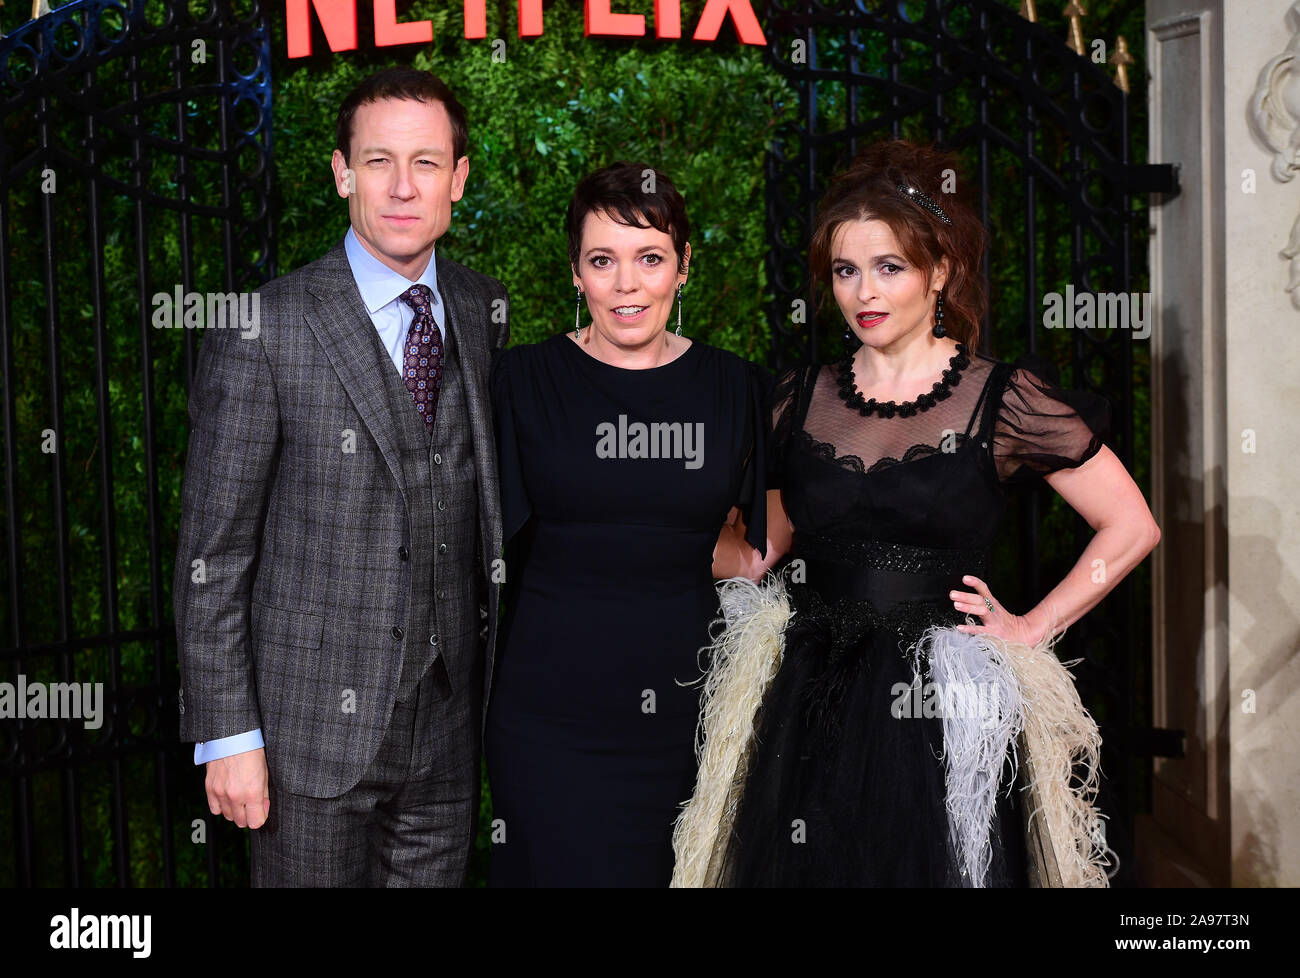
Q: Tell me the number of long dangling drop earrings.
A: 4